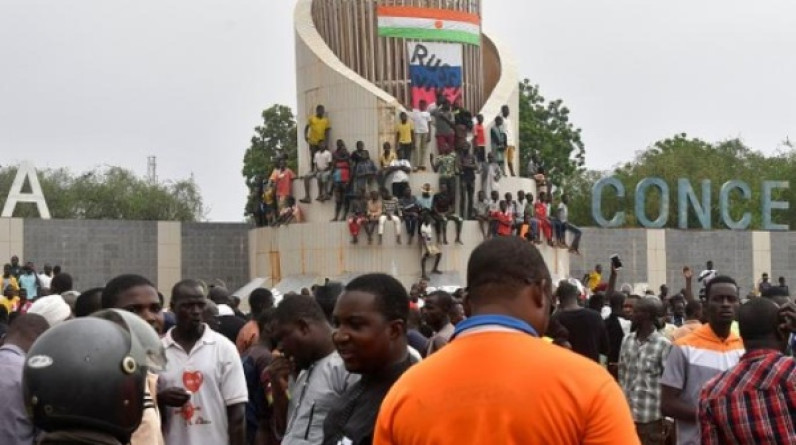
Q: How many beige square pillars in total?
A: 4